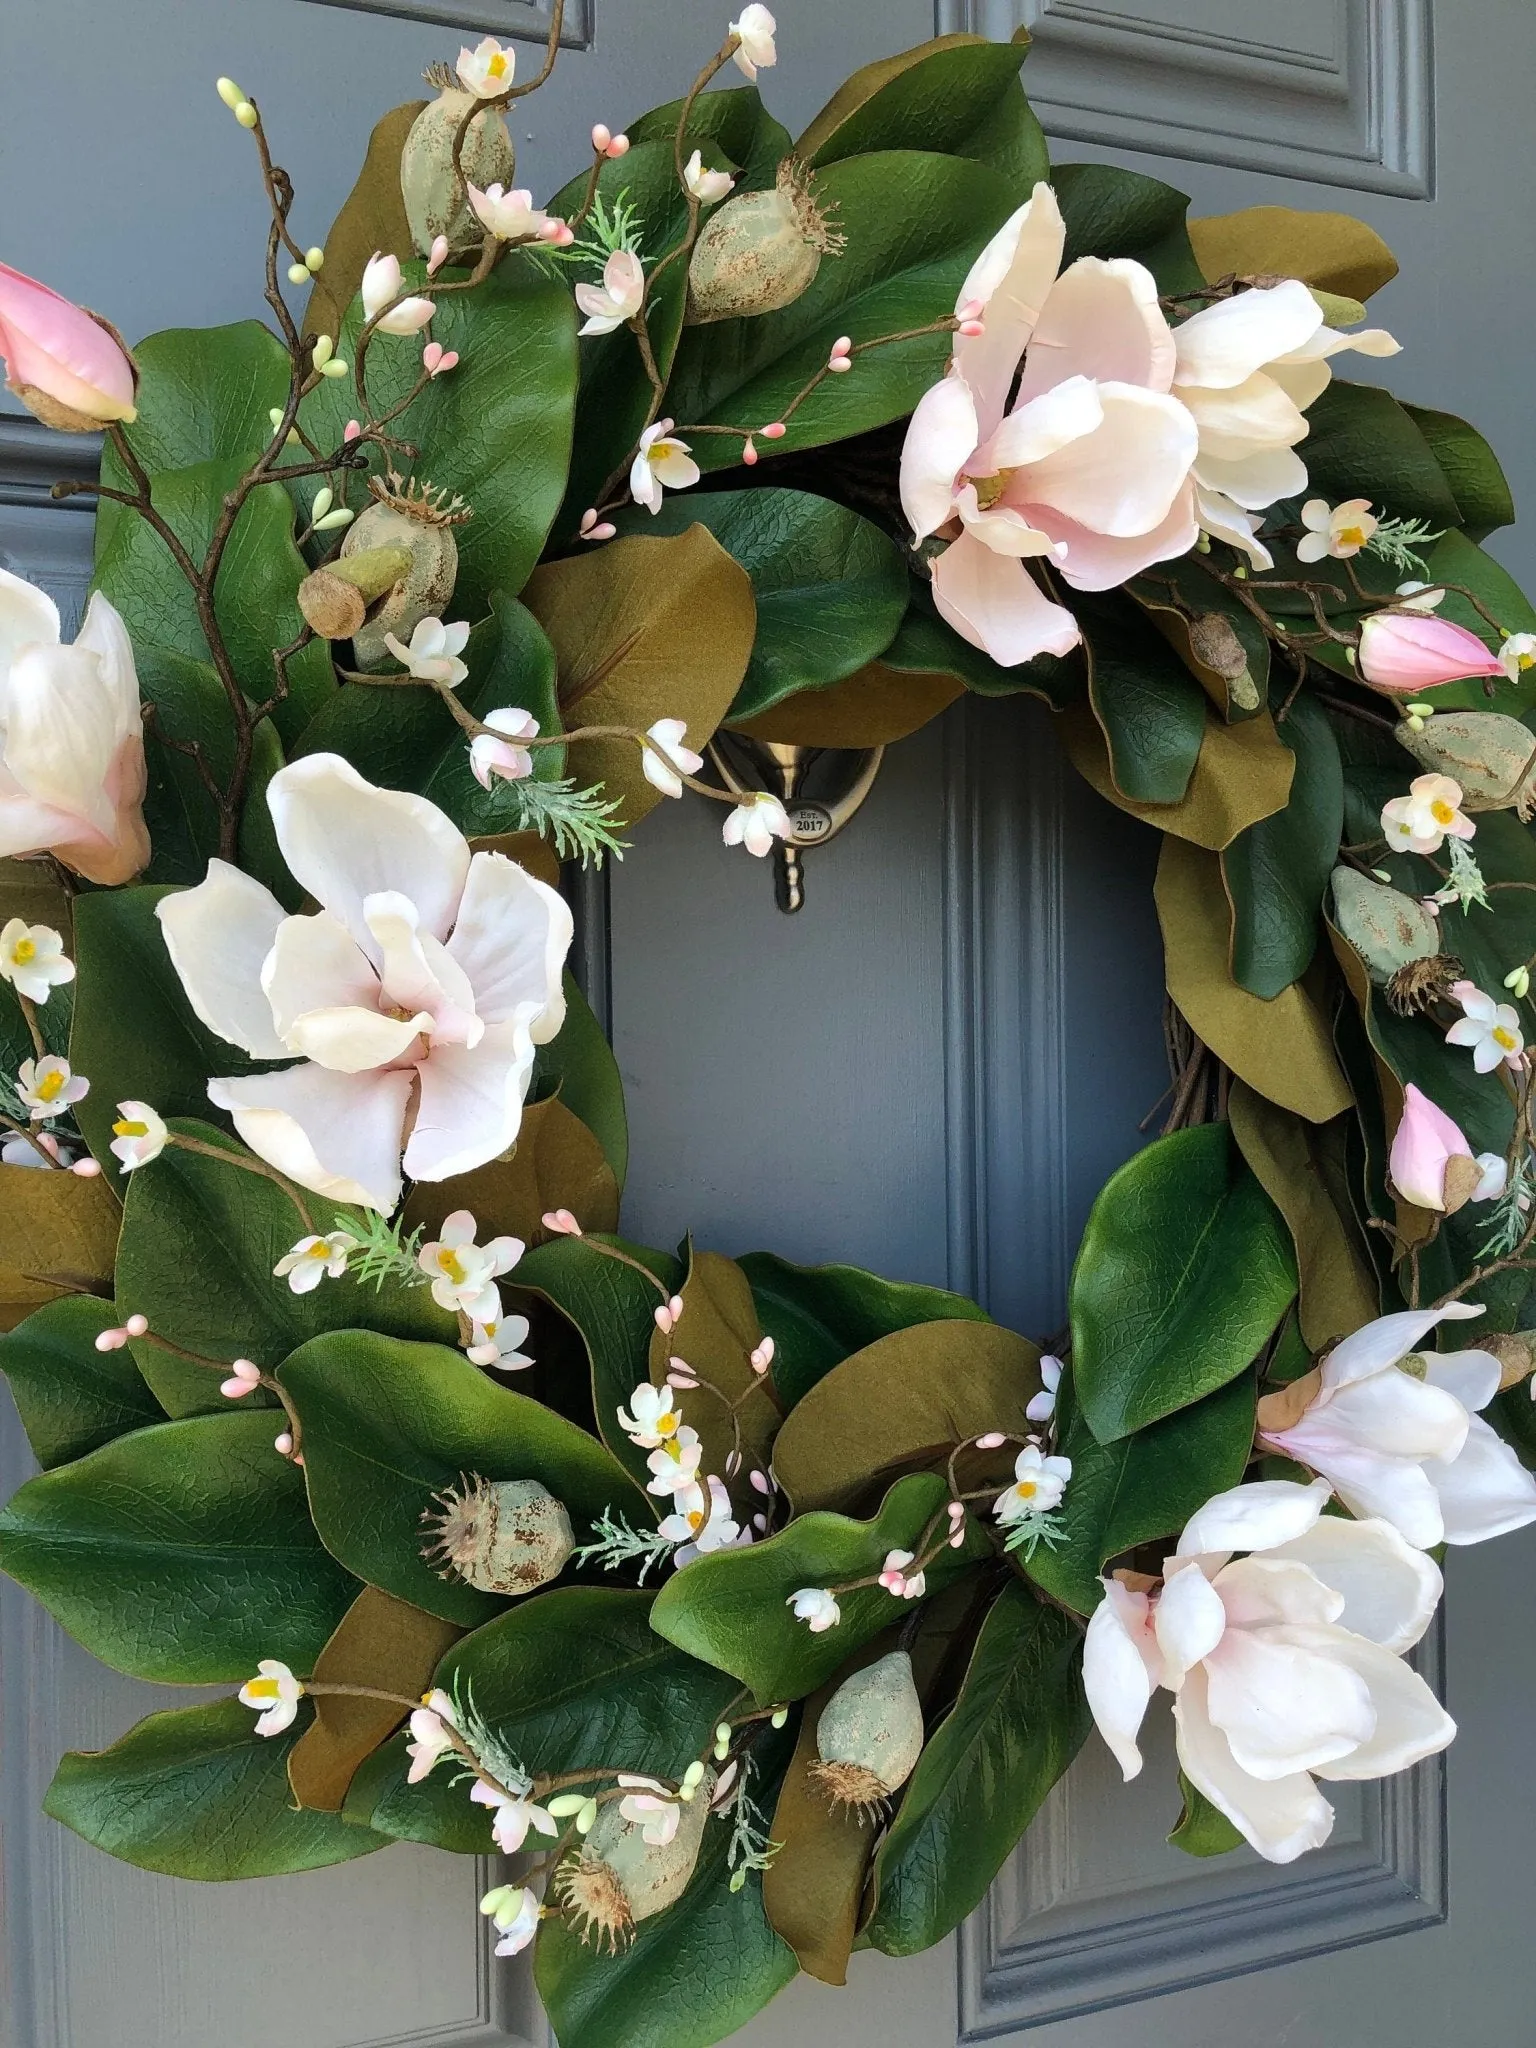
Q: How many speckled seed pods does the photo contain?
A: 8